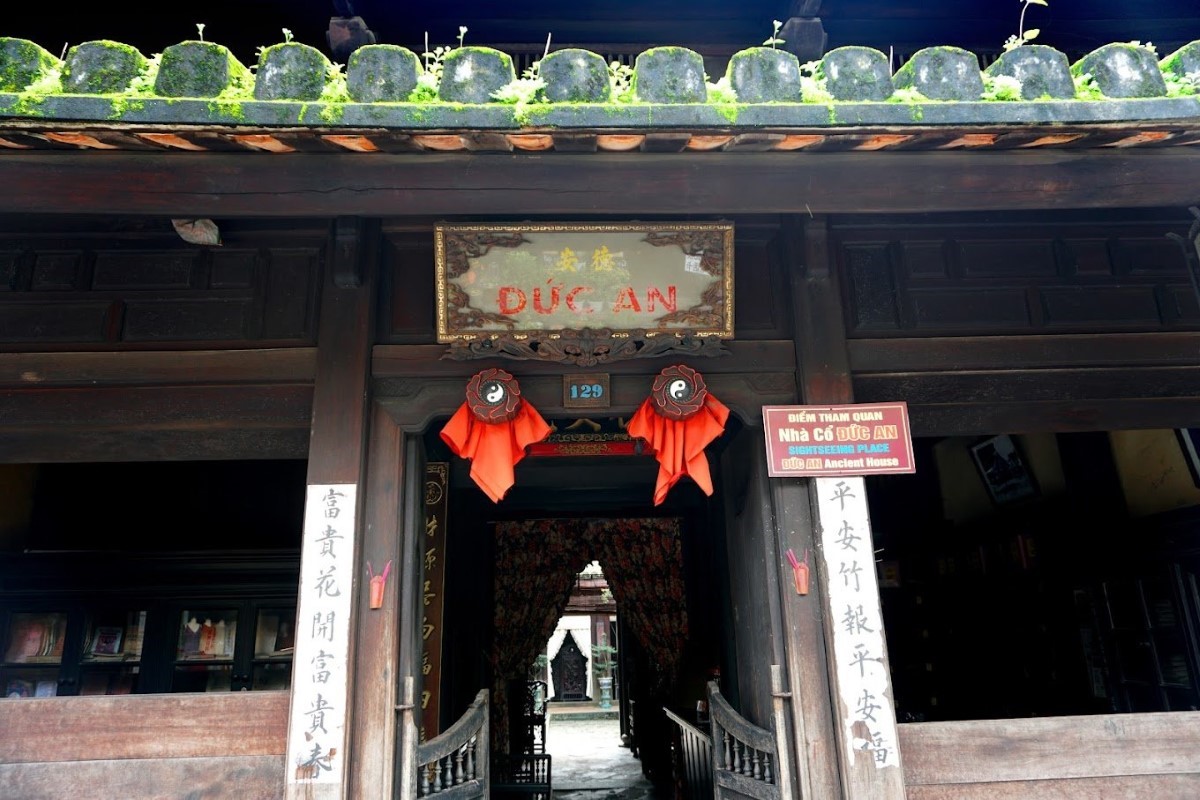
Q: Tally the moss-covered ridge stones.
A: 14